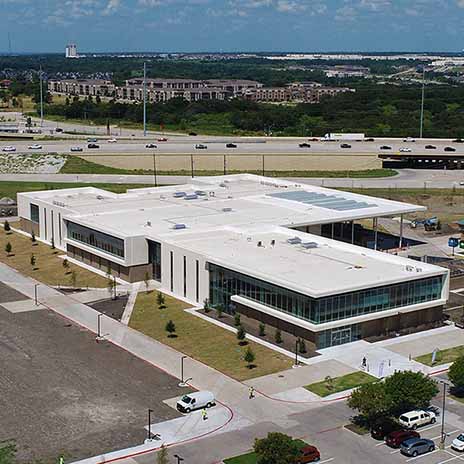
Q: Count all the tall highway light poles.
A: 3